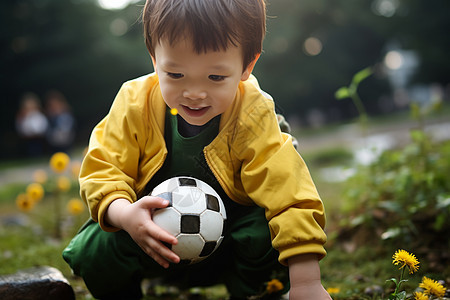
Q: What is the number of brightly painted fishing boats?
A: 0